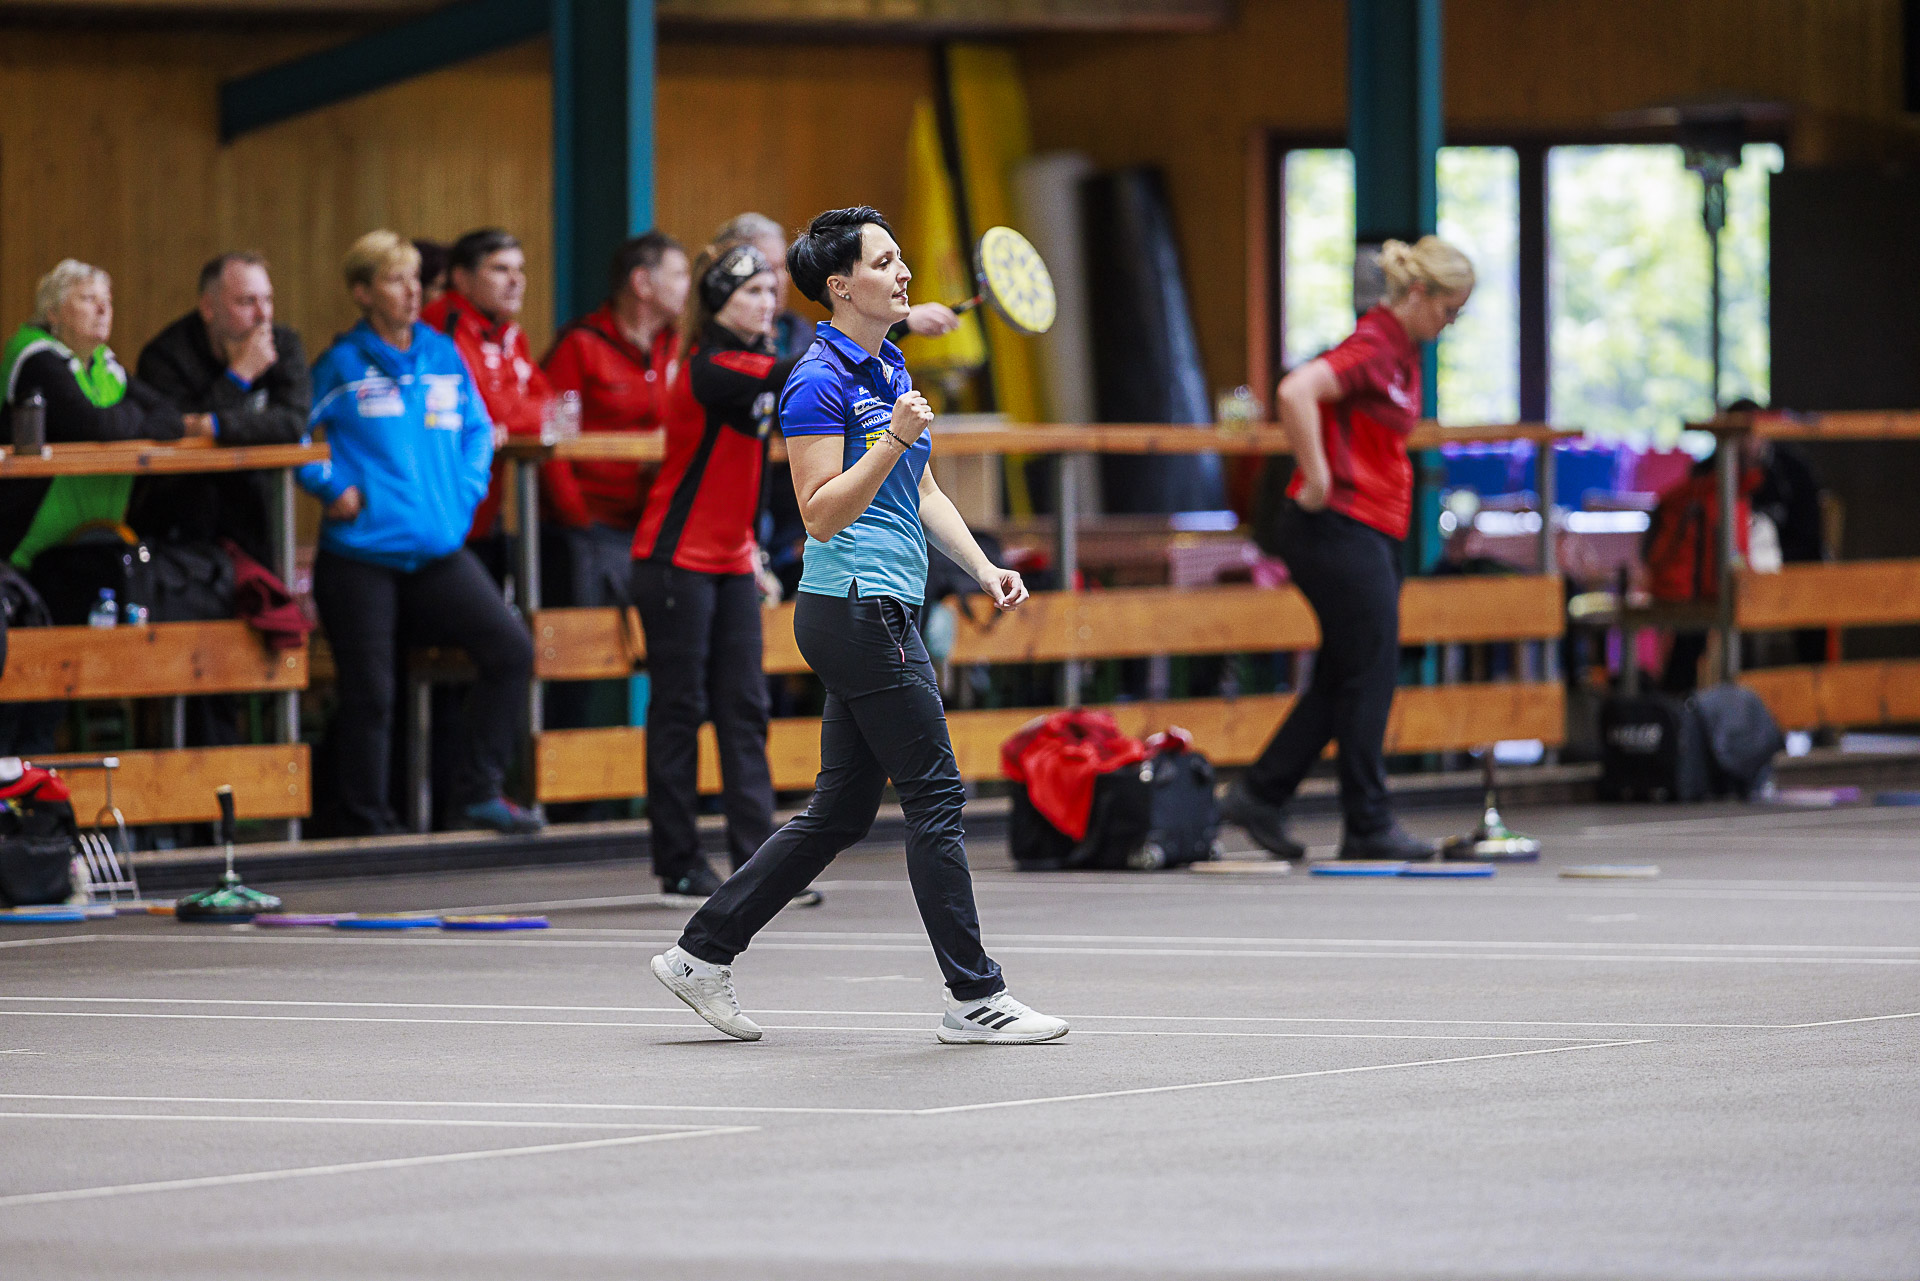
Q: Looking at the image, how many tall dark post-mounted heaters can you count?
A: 1